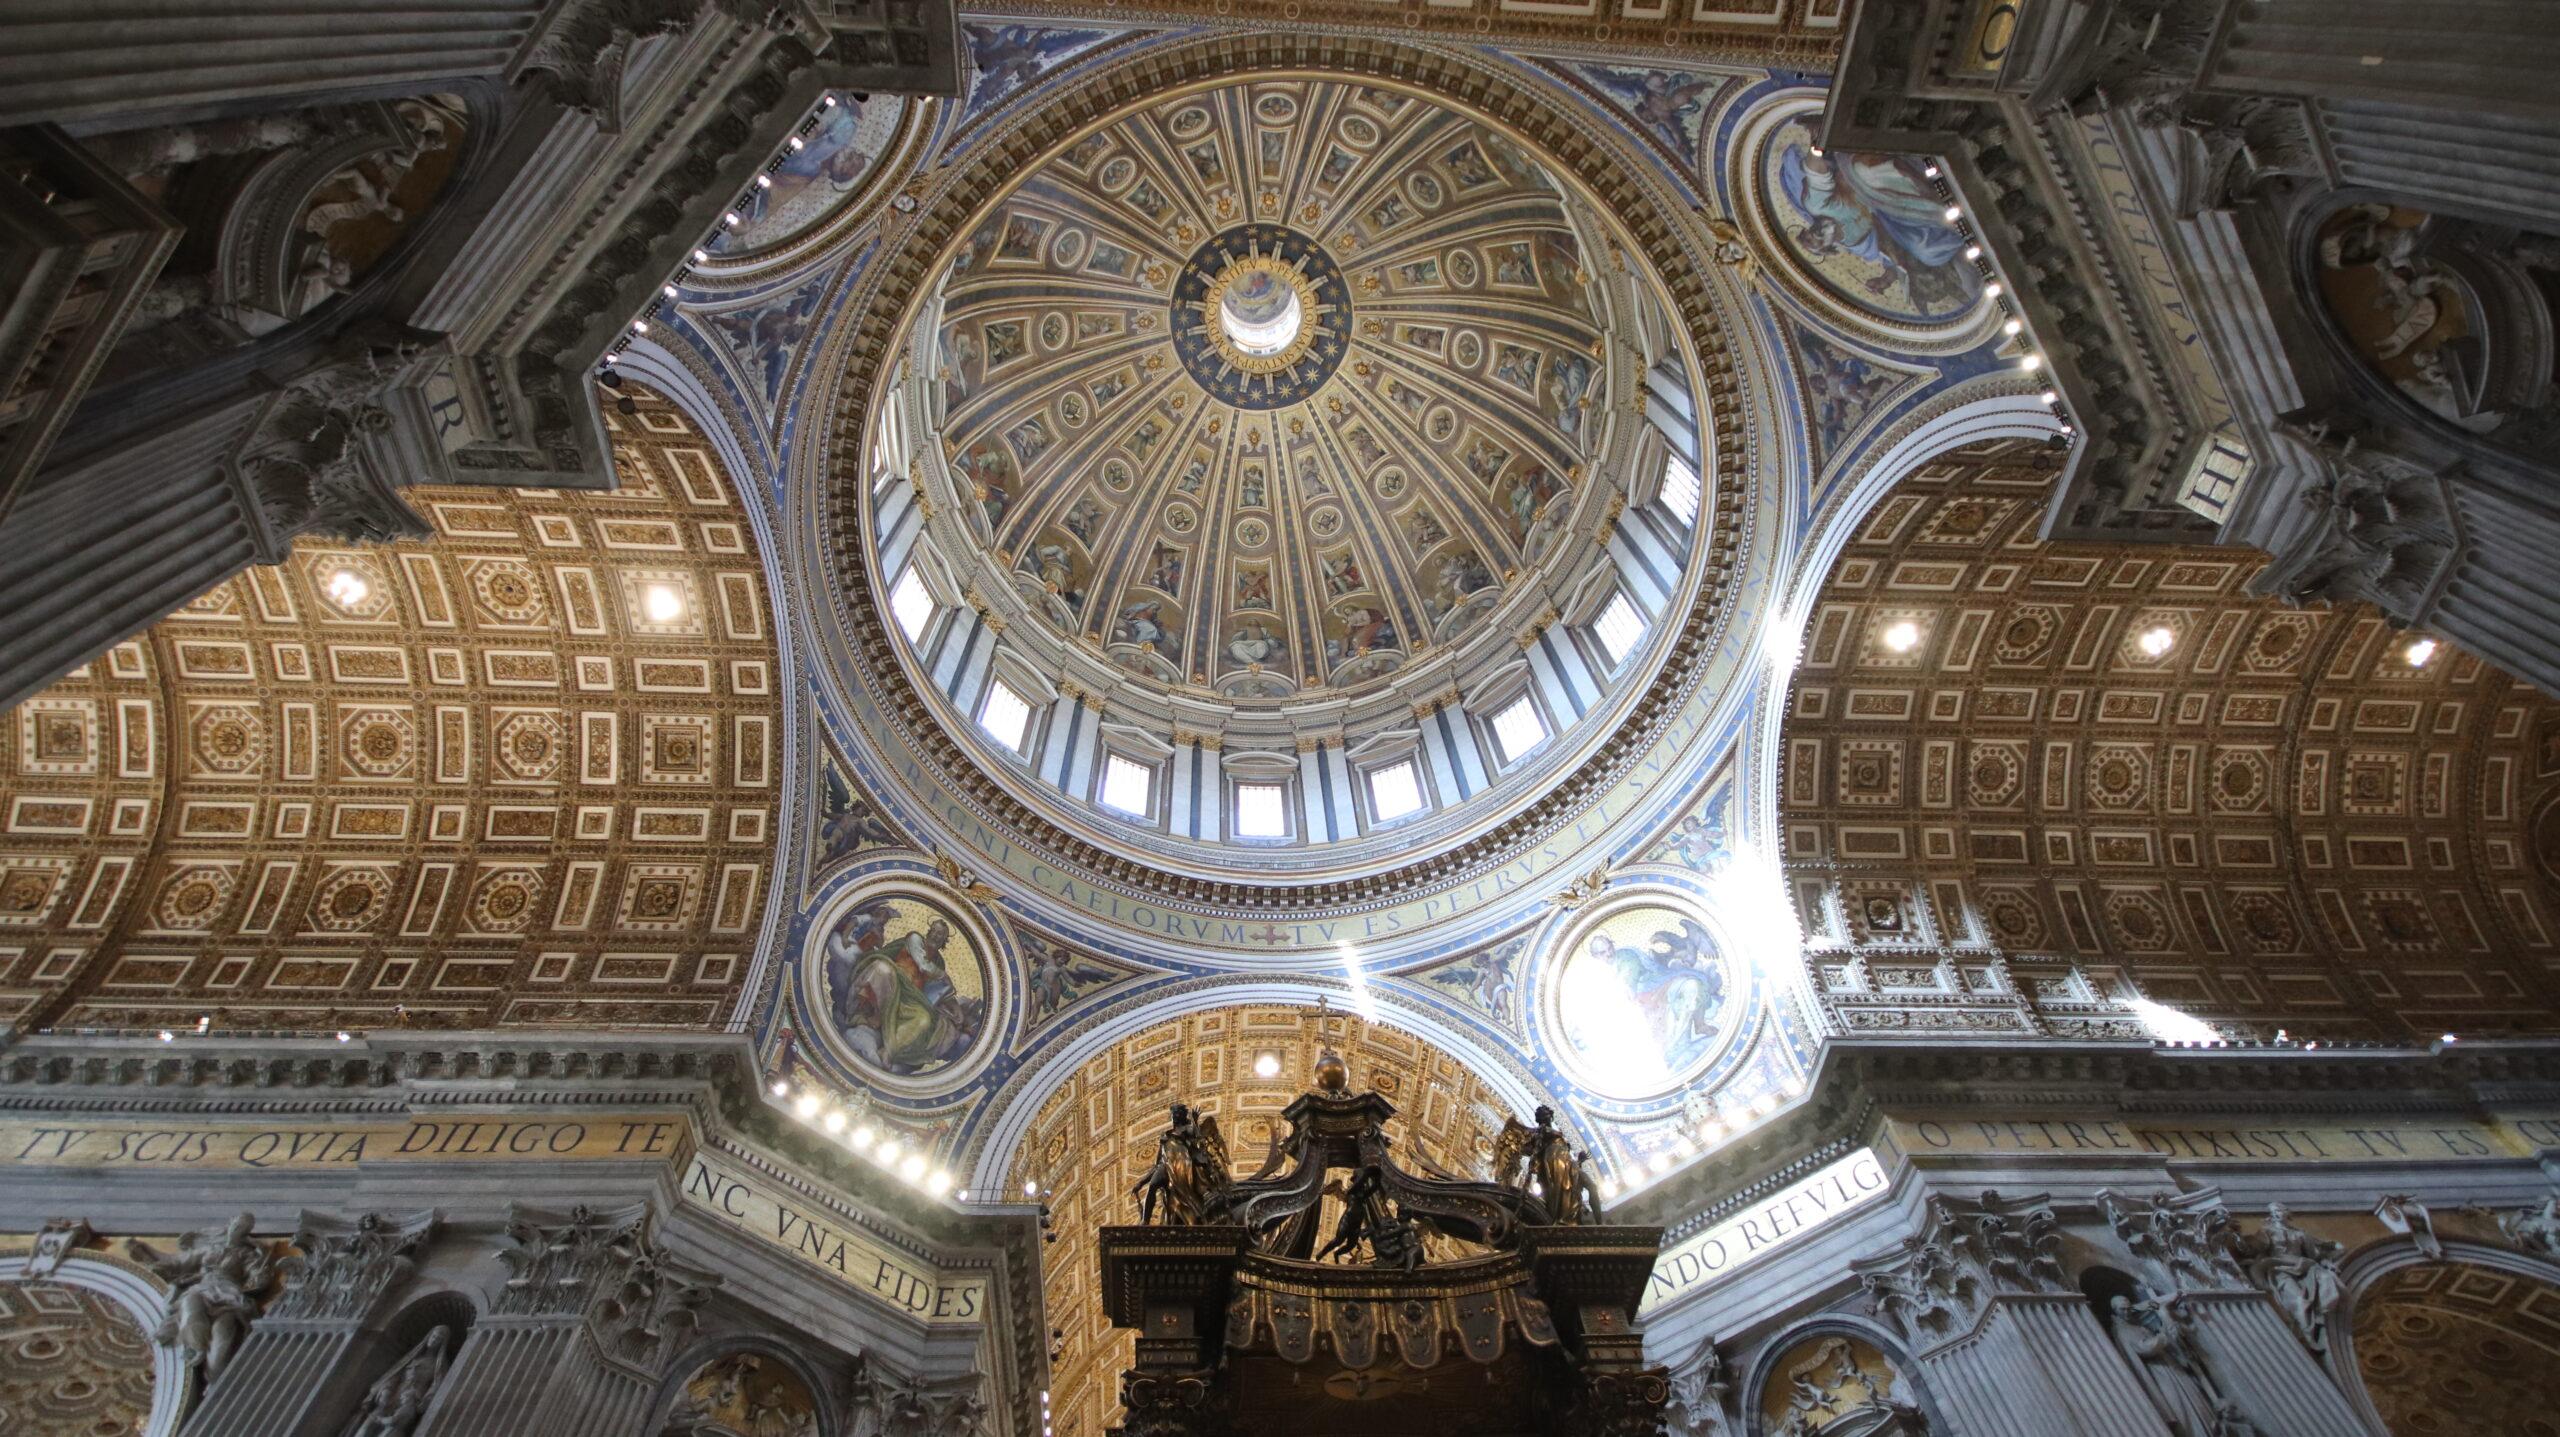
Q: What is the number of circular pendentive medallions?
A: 4